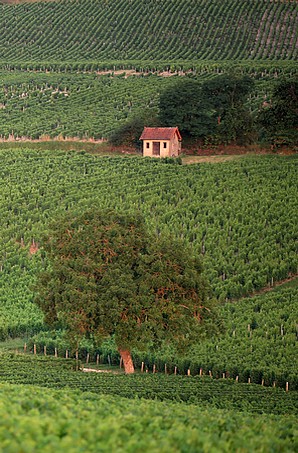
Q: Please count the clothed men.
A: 0